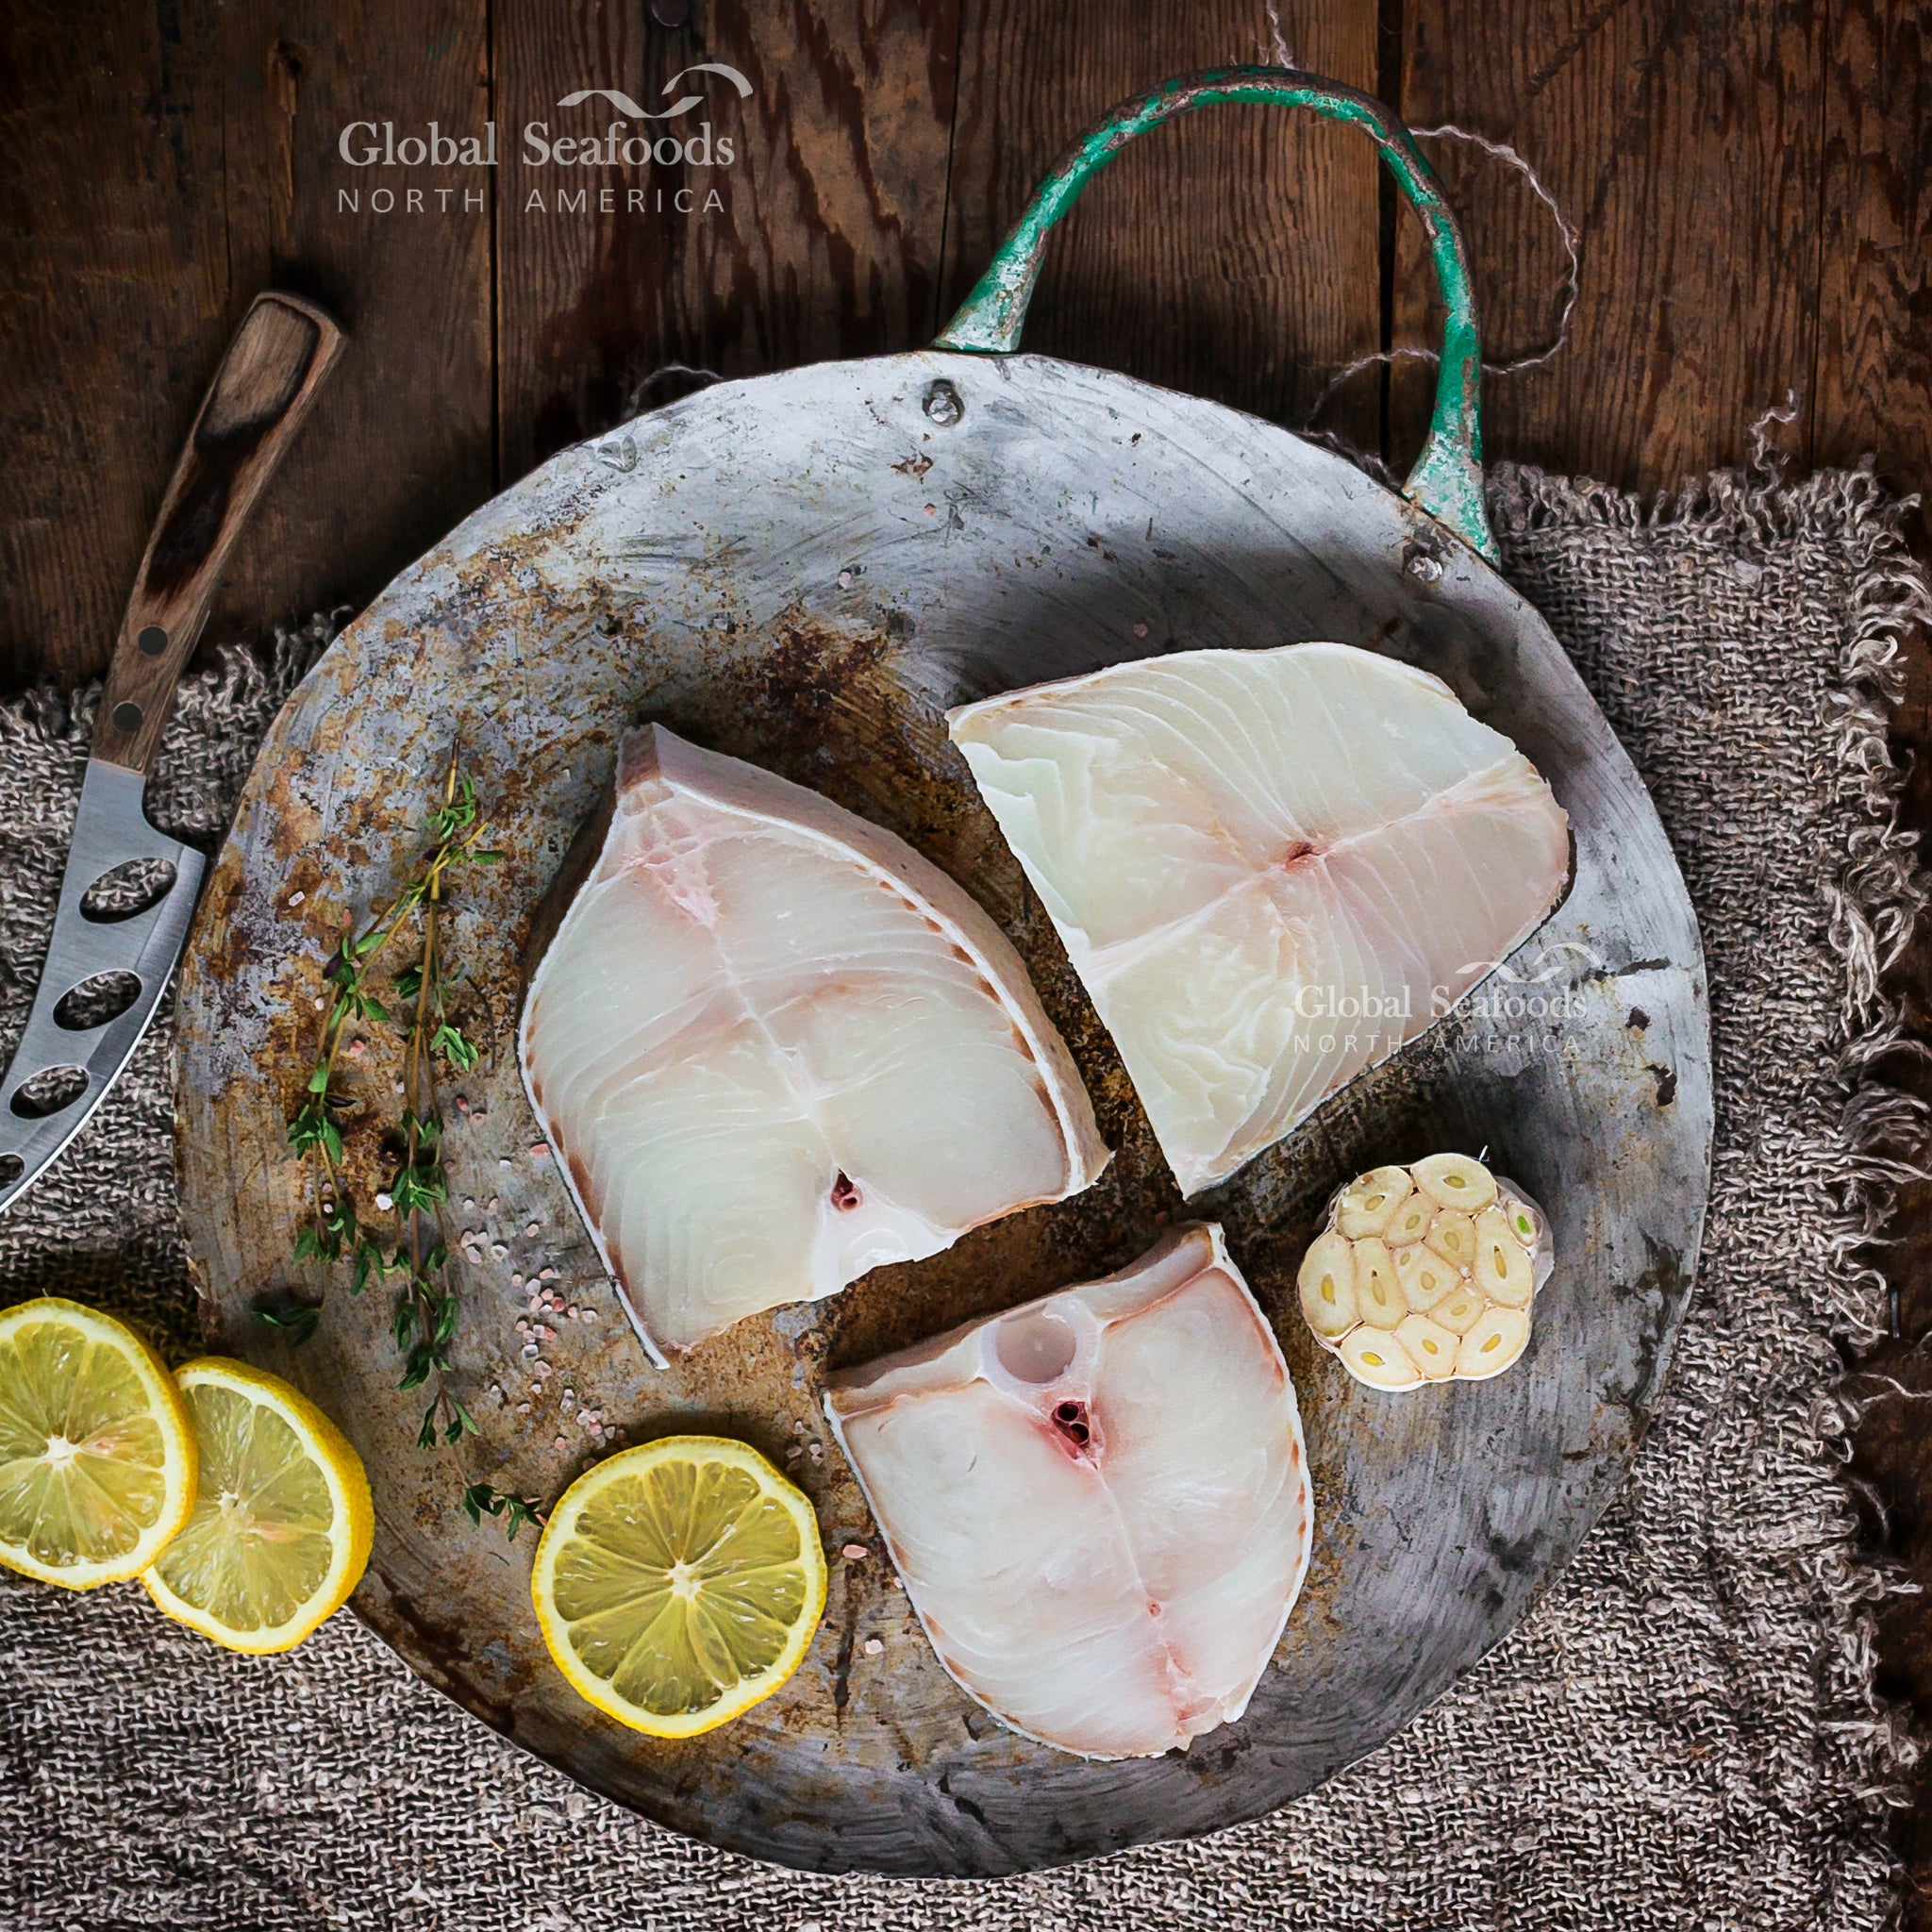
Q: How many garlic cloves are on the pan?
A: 13